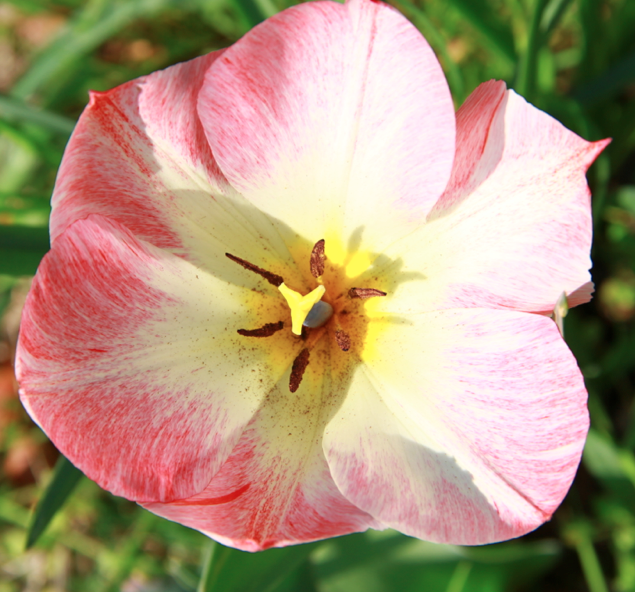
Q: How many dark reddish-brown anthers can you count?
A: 6